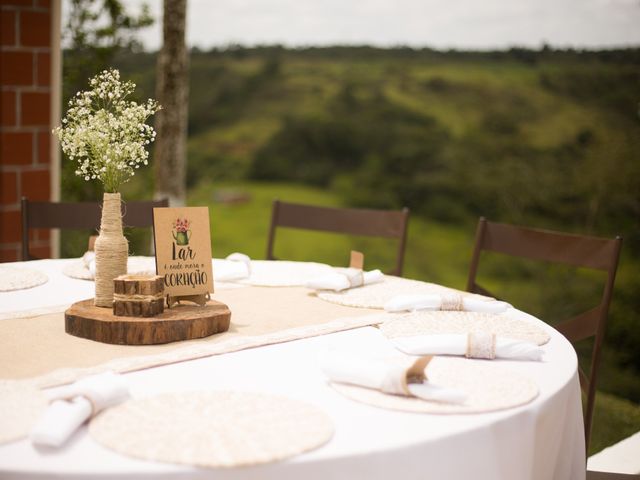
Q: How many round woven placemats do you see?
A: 8